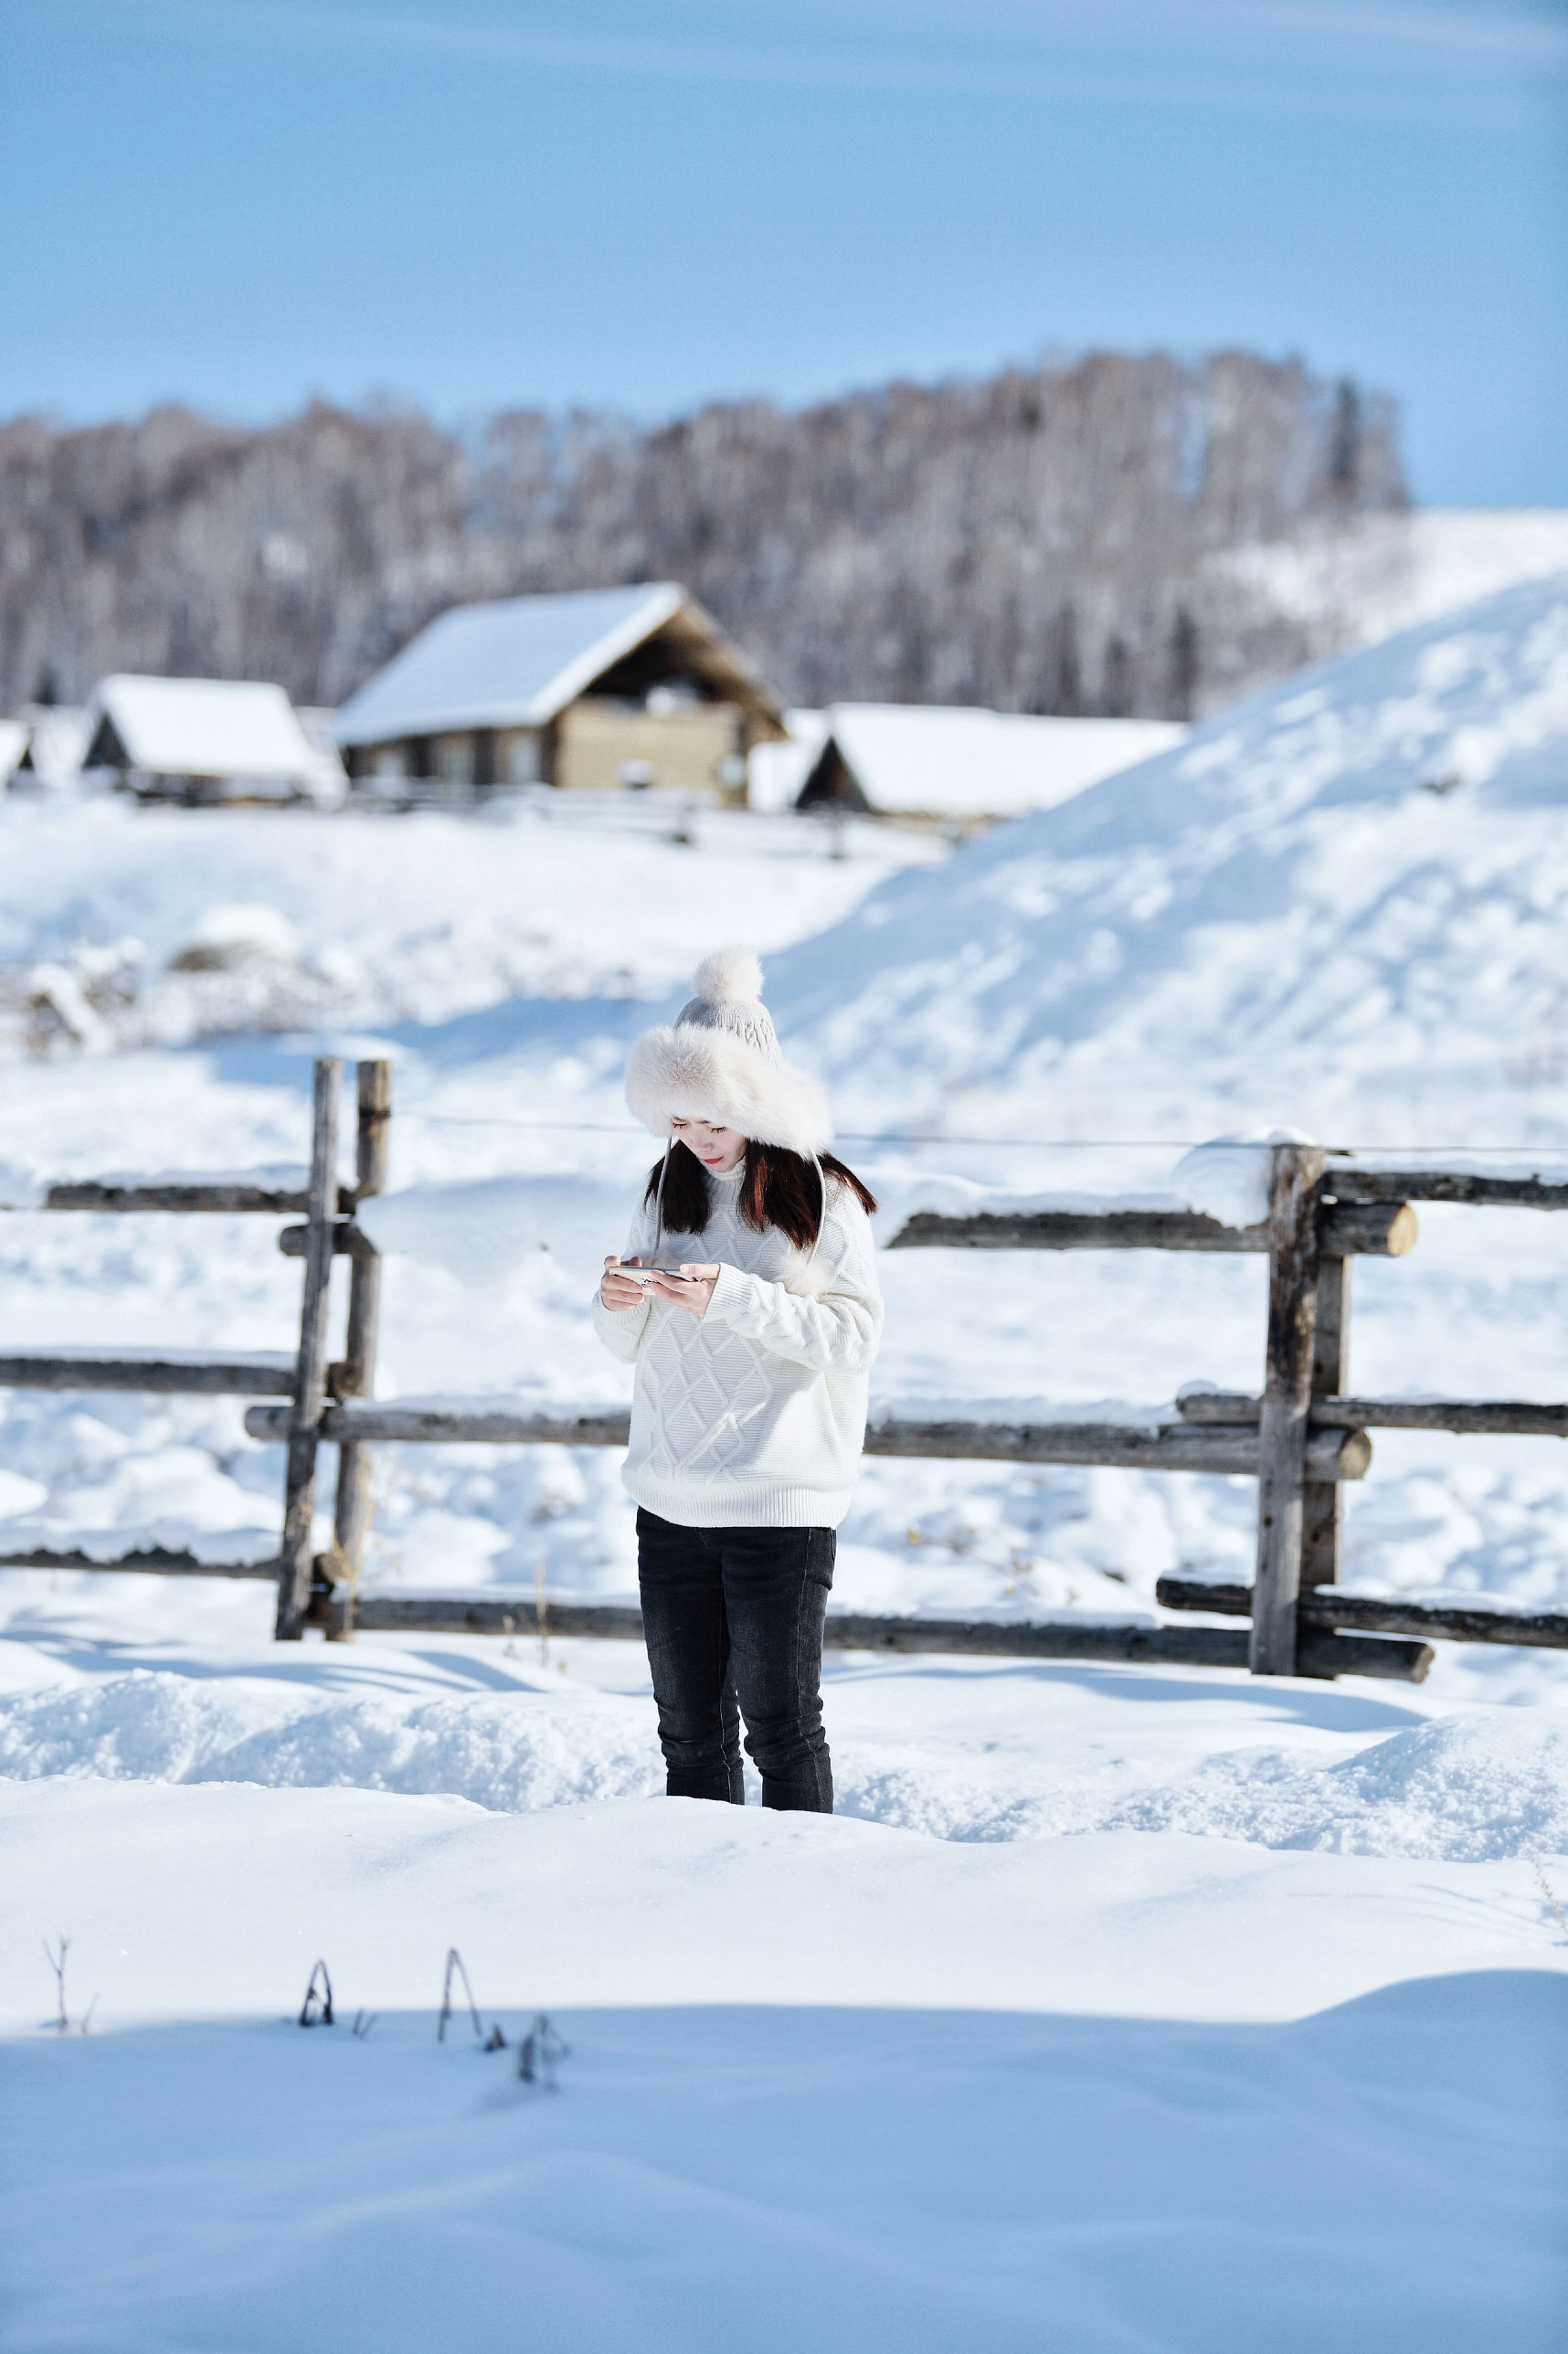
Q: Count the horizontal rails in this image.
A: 9